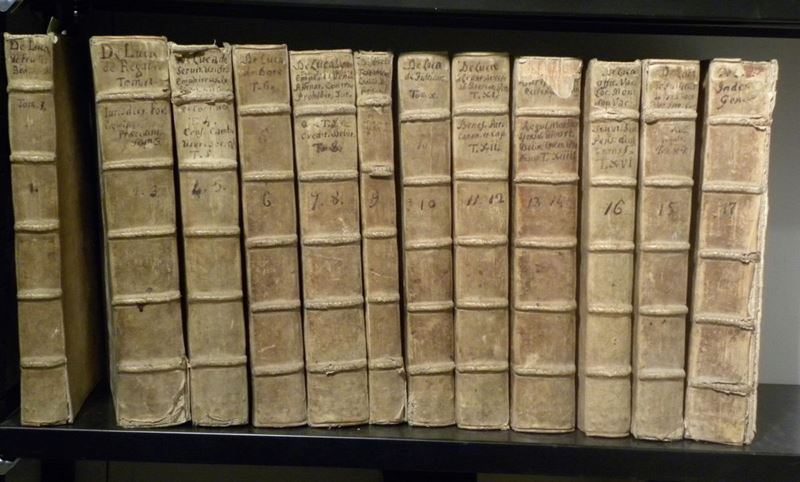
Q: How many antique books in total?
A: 12